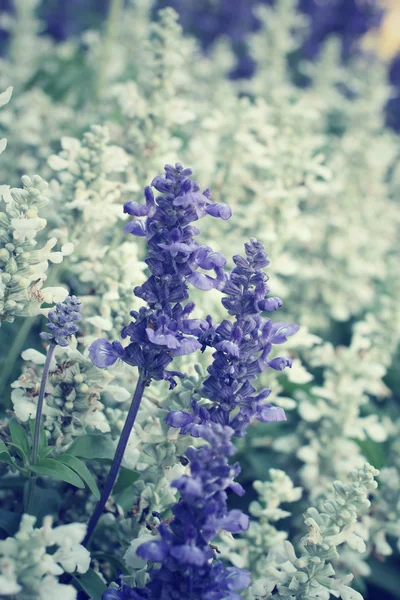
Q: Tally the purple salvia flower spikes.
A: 4